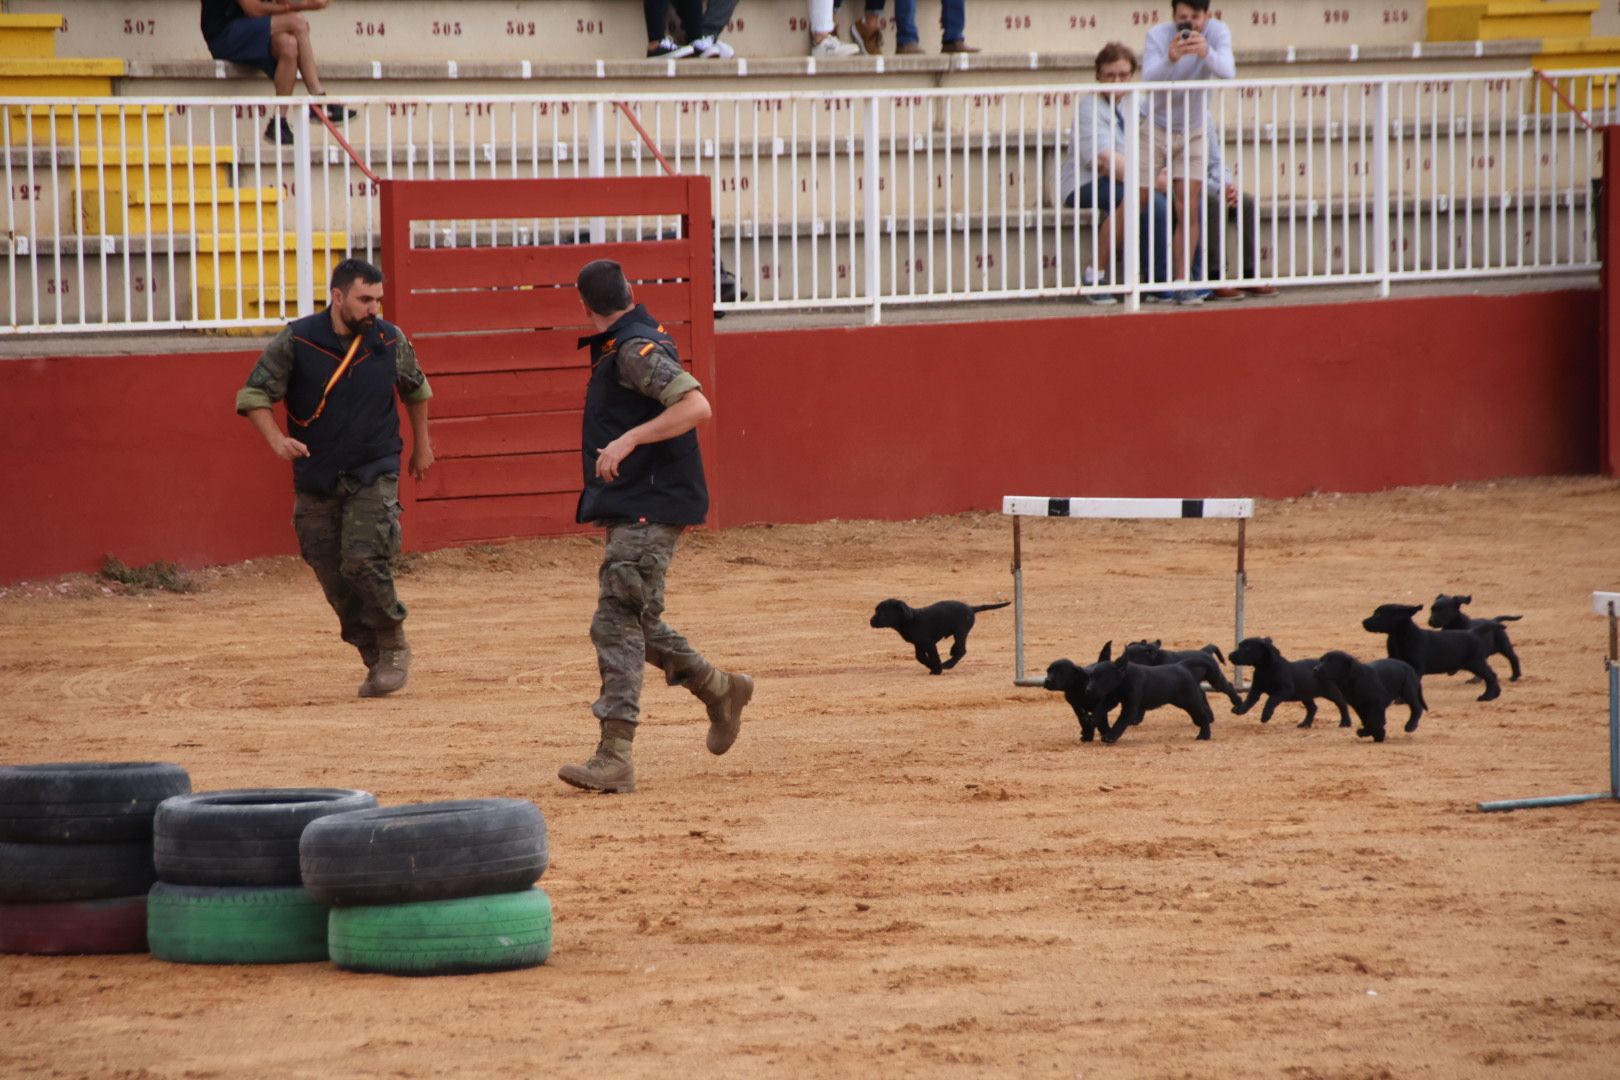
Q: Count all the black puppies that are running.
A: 8